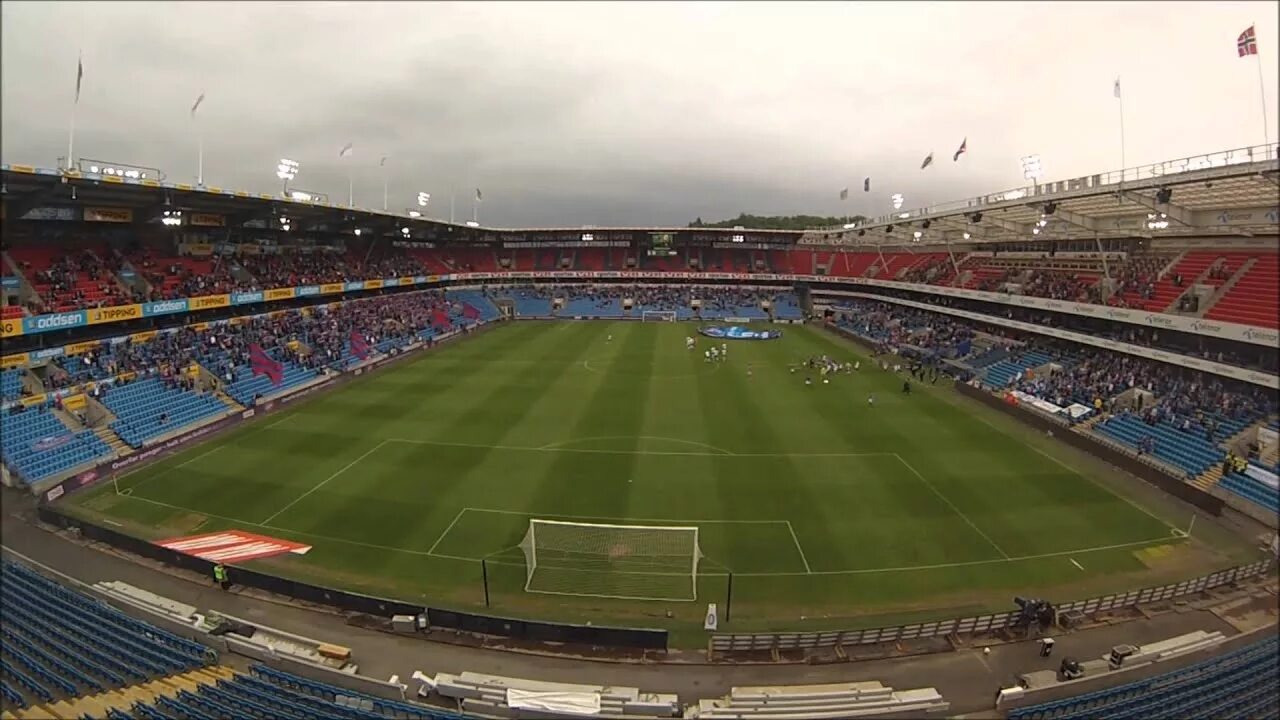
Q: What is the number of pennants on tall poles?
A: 11